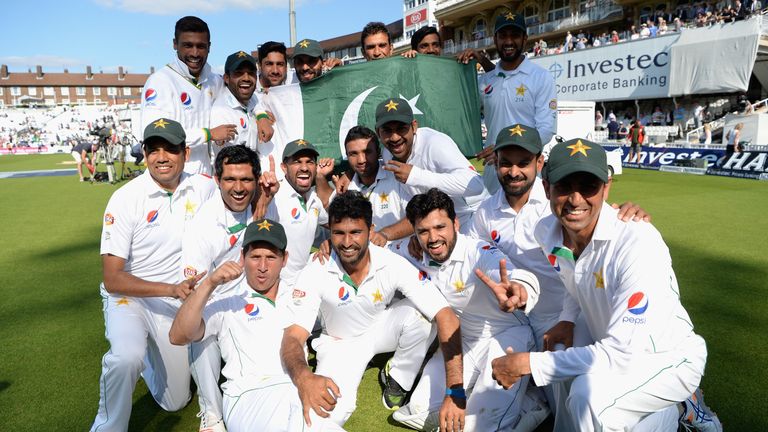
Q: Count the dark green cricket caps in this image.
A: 9